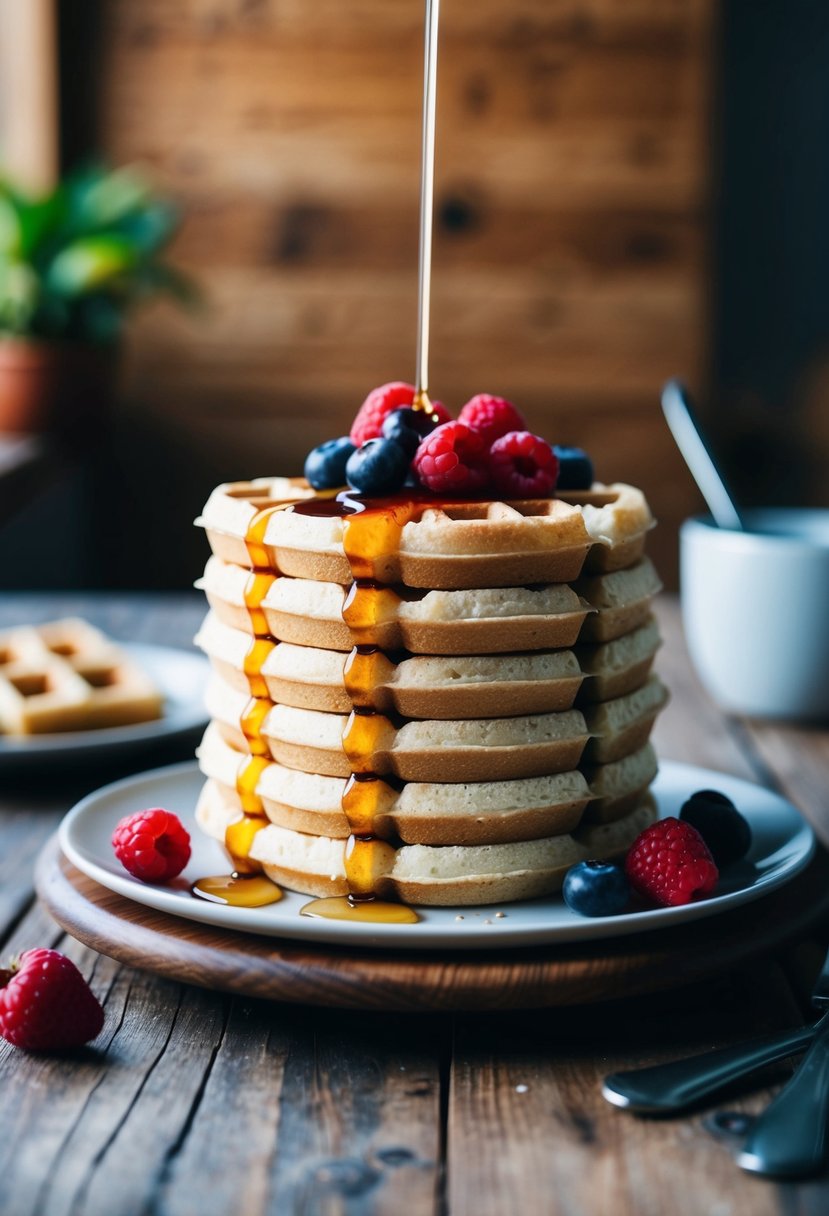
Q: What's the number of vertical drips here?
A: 2